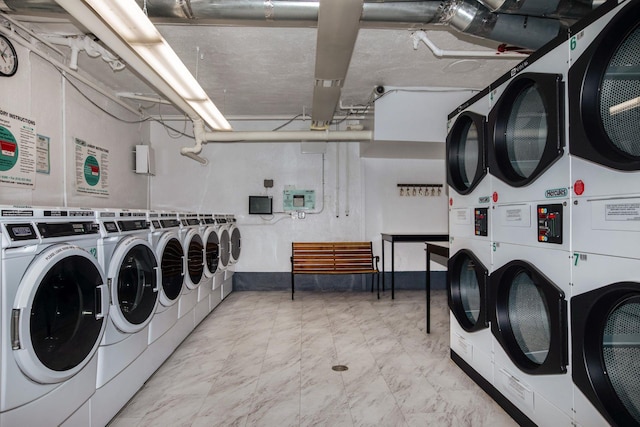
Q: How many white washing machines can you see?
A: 7